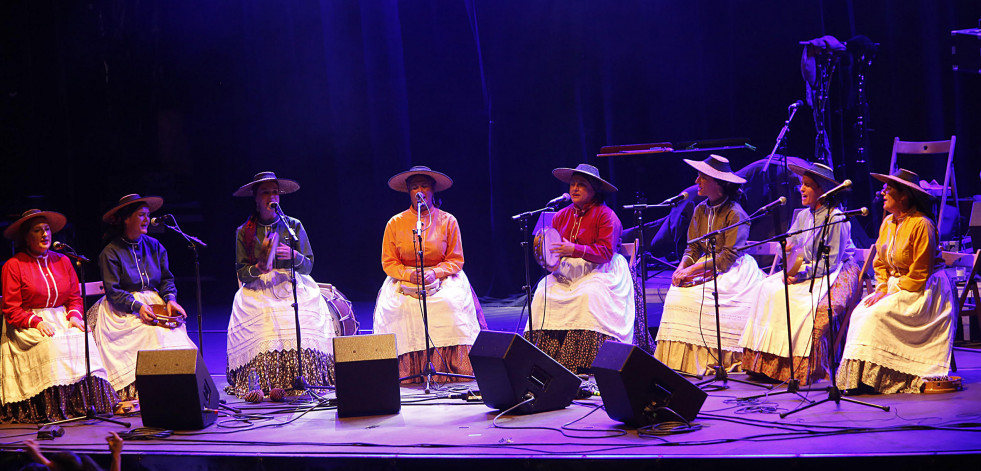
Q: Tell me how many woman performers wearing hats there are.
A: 8